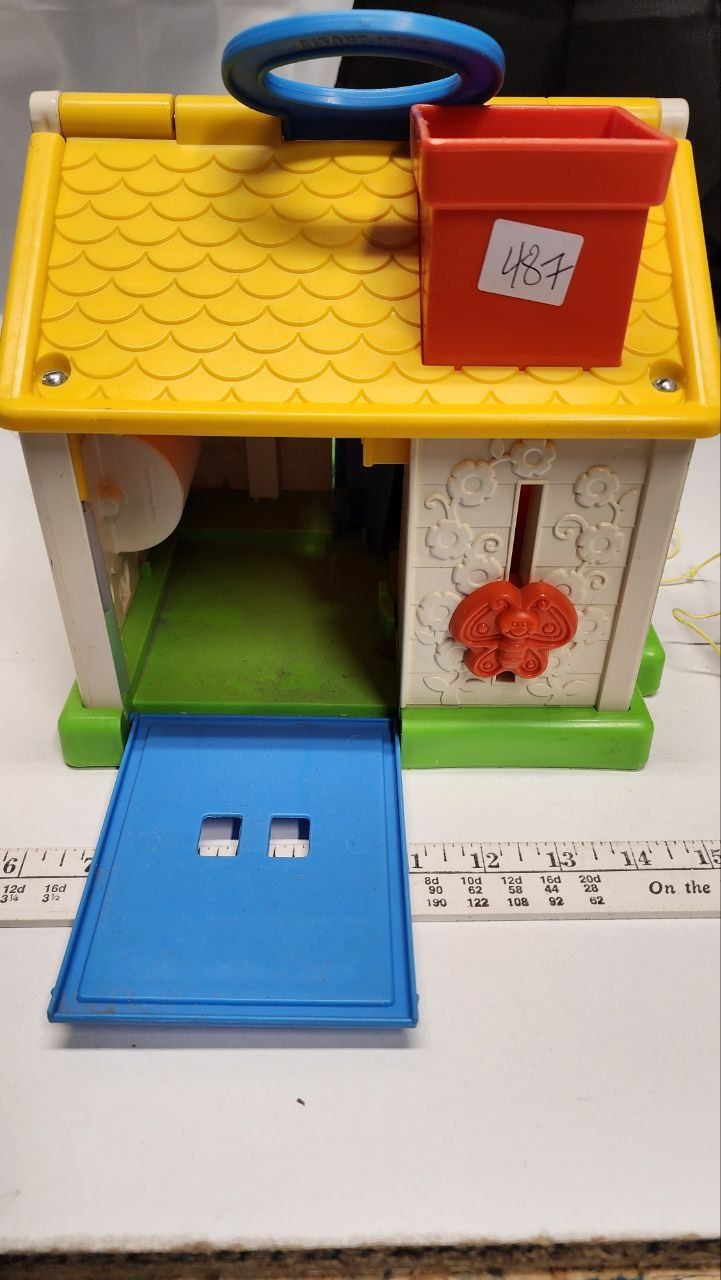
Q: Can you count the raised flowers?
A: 11